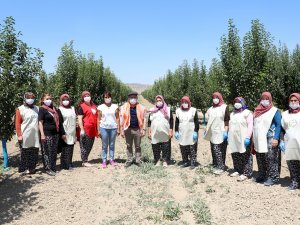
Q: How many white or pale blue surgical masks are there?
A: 12